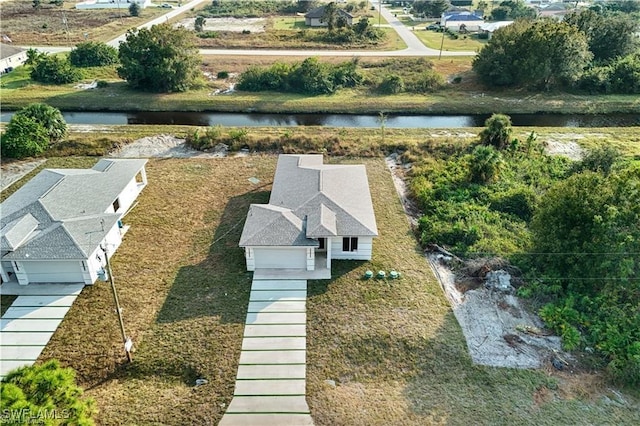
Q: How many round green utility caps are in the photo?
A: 3